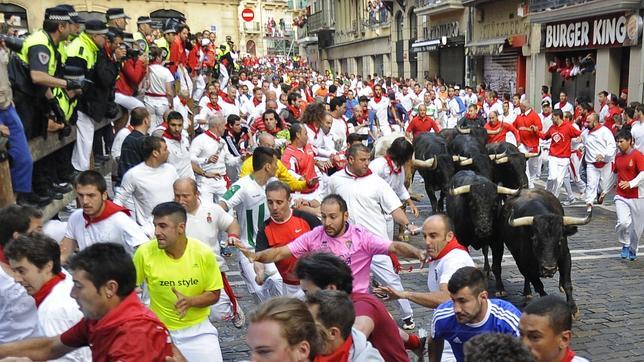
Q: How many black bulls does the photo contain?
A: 6